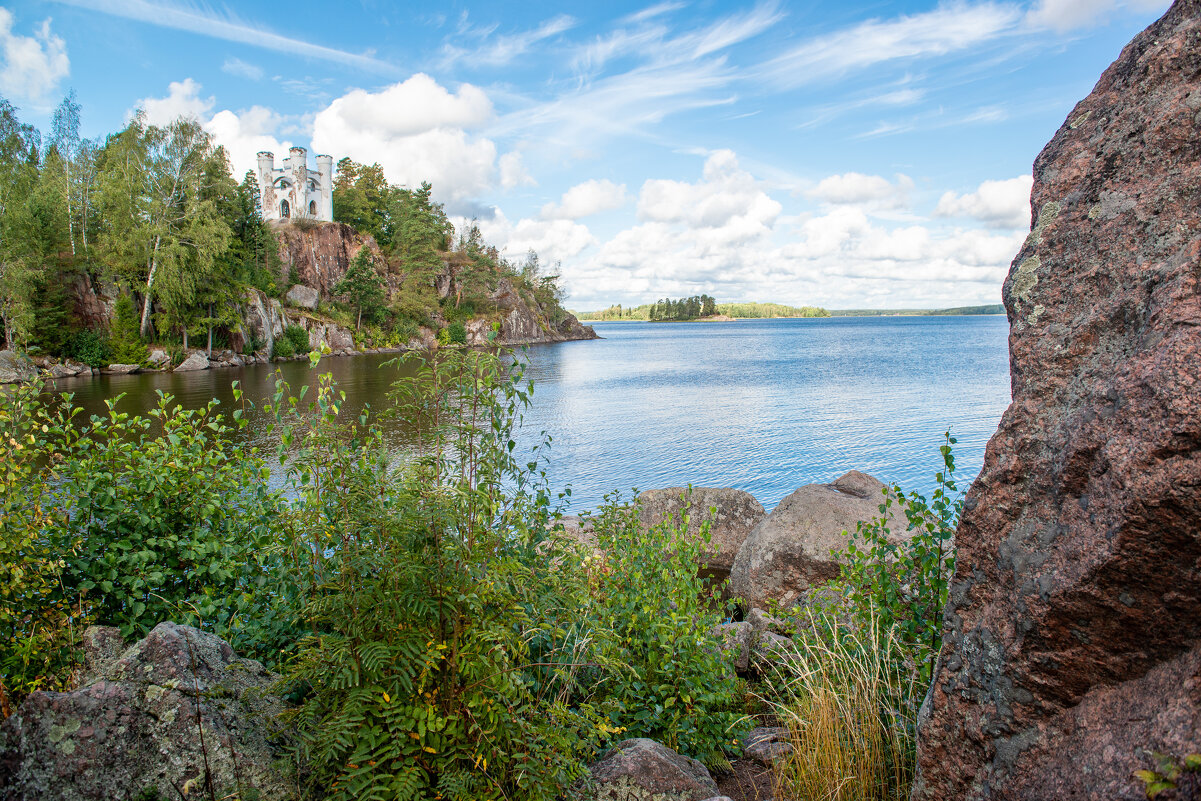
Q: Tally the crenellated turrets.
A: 4